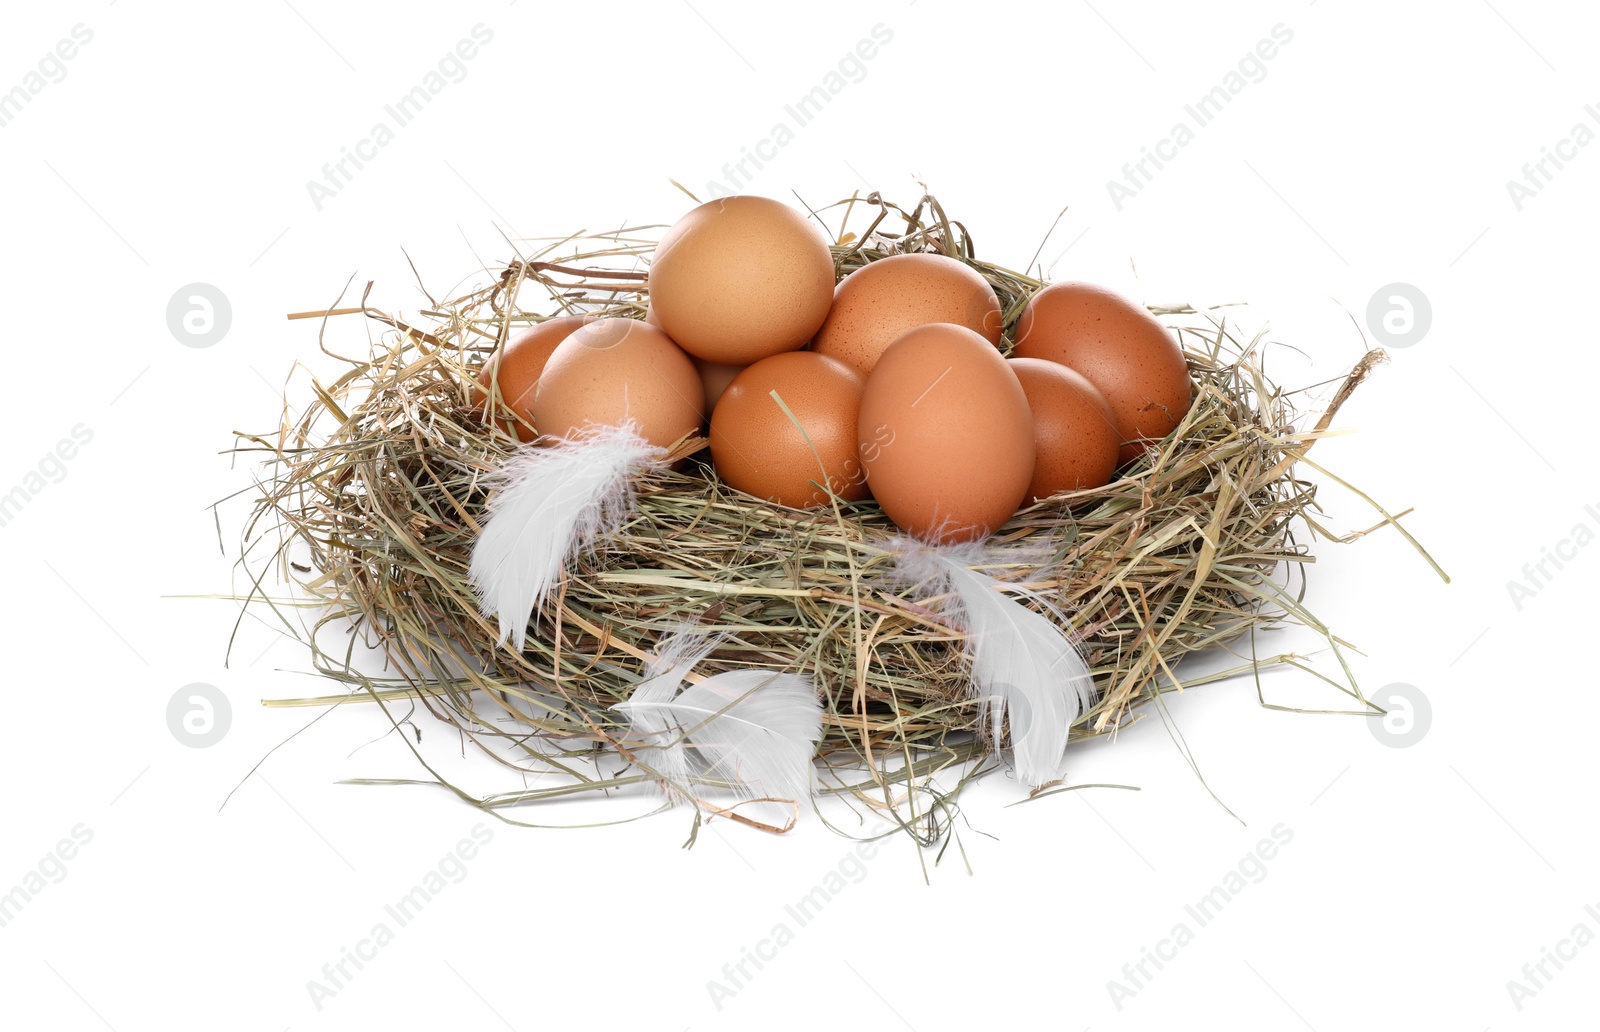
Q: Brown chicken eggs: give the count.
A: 9